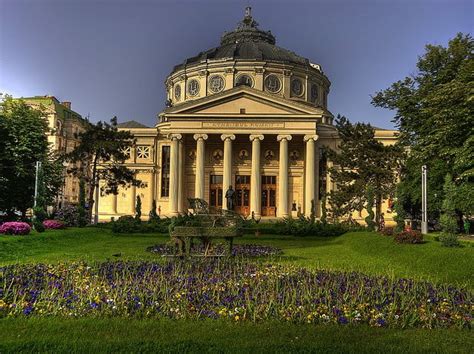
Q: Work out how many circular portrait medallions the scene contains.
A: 5